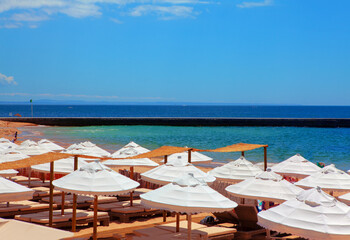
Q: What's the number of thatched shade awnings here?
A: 3